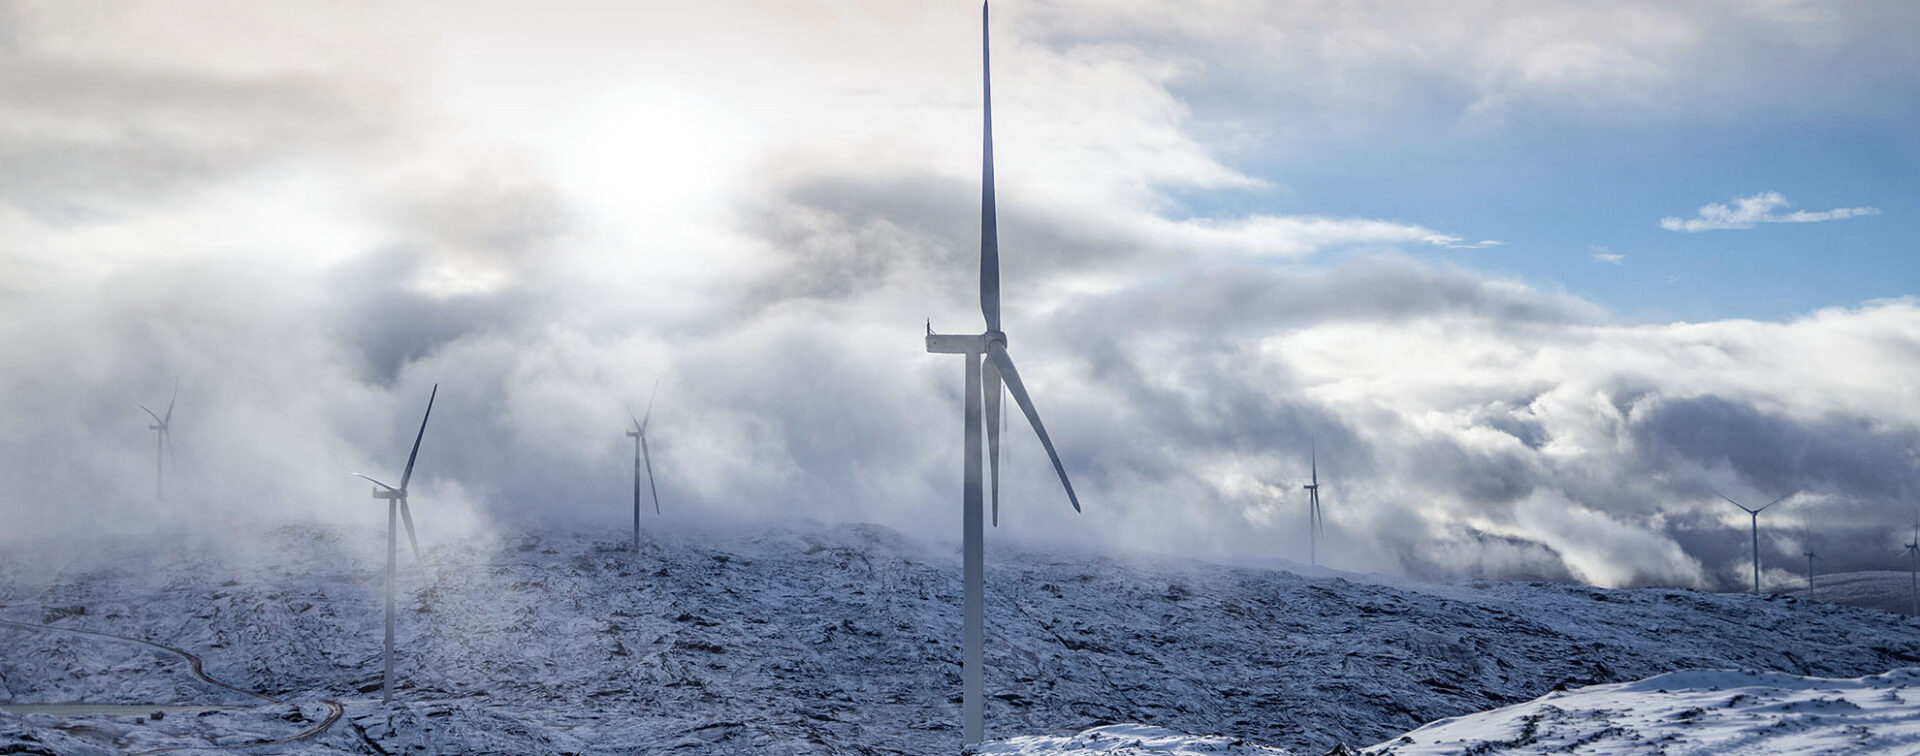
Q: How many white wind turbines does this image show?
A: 8